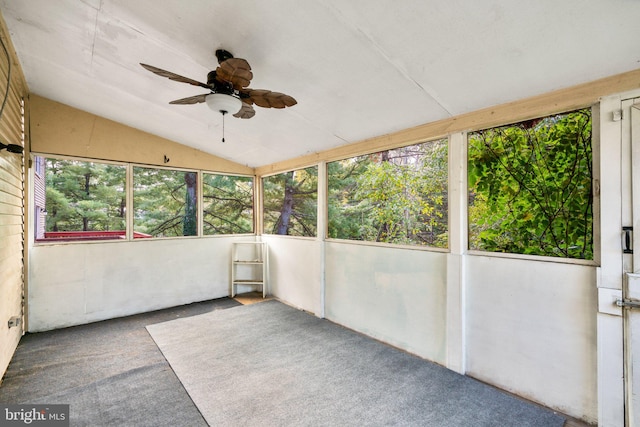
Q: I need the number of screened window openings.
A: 6